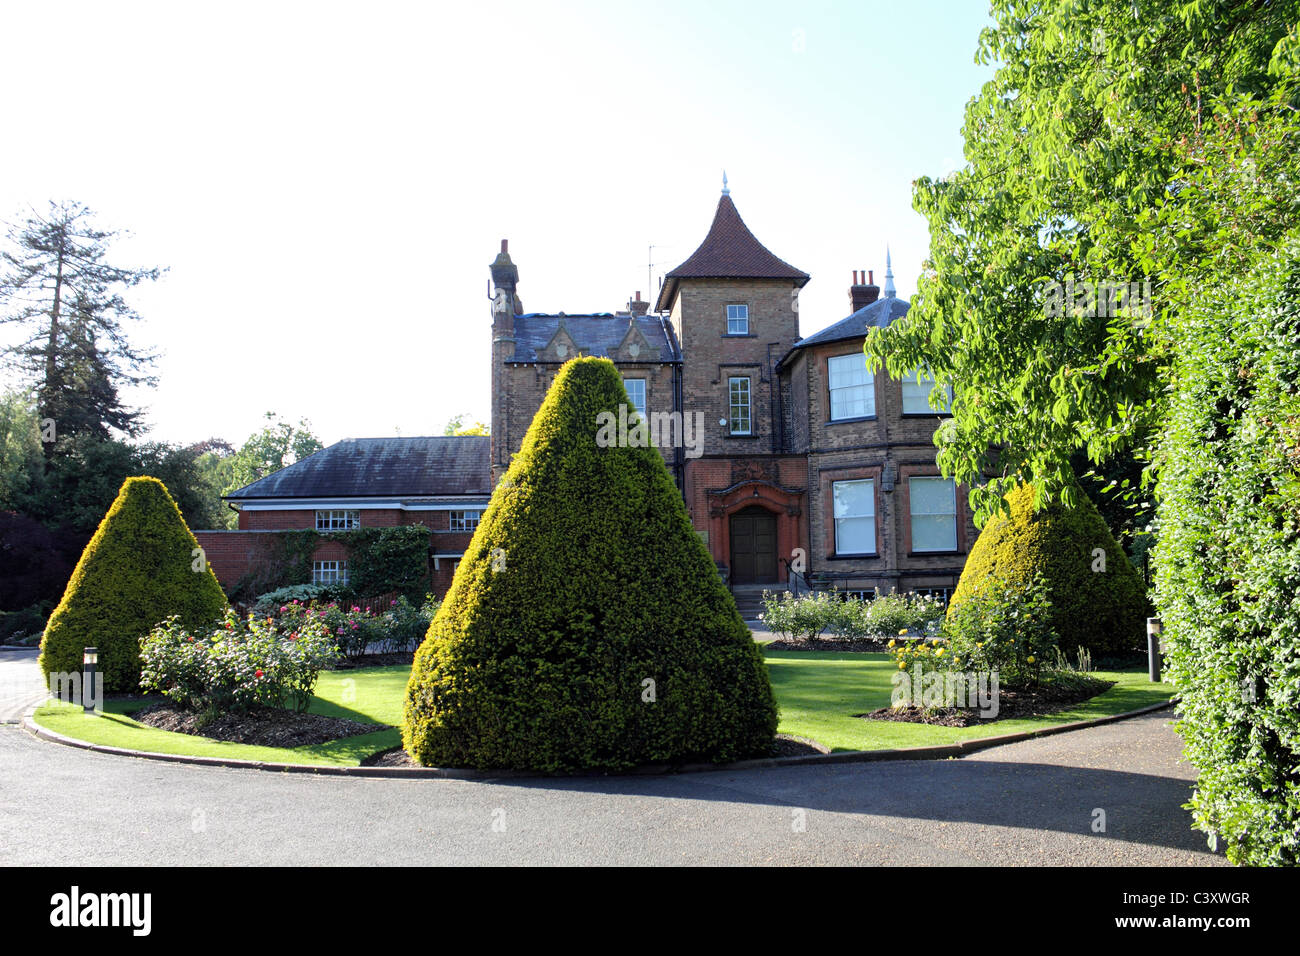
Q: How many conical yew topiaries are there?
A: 3